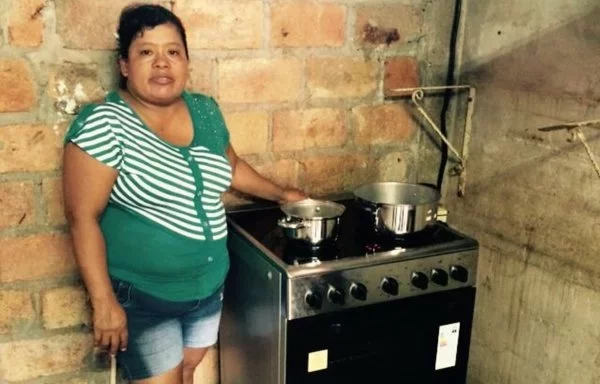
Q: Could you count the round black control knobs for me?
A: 7